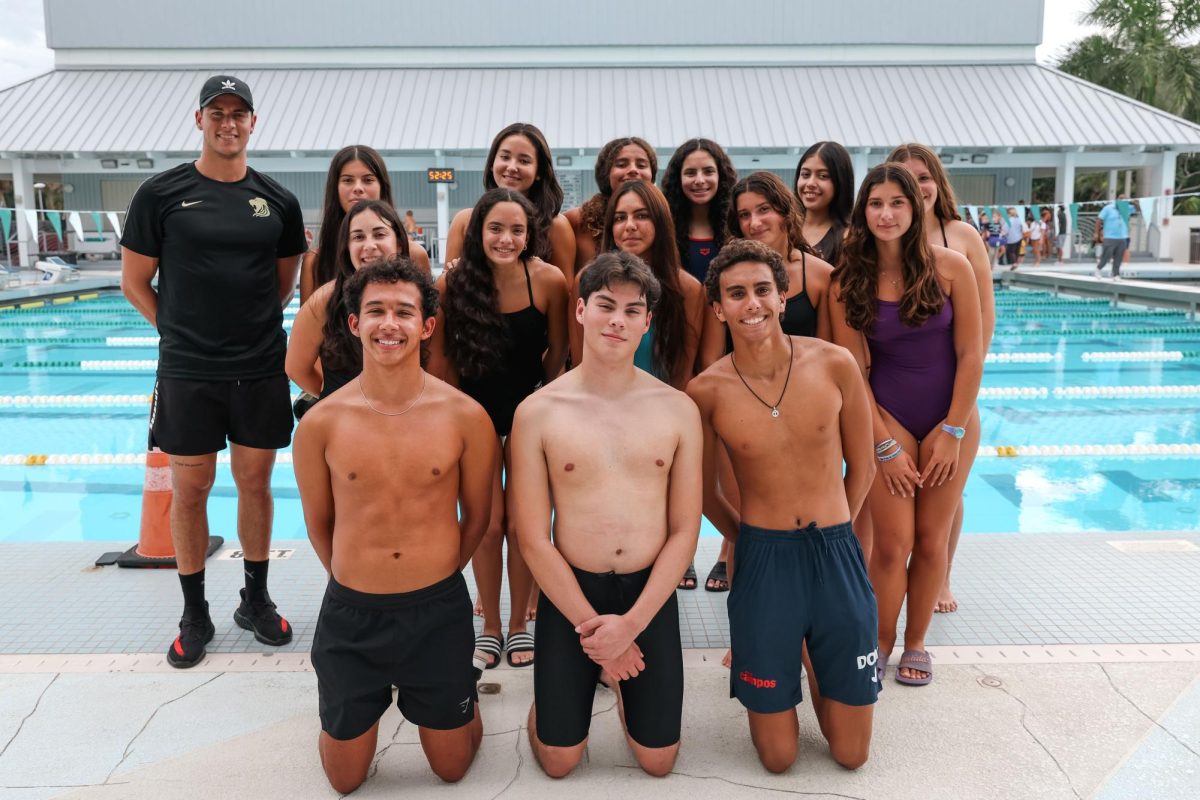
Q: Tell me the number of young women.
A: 11